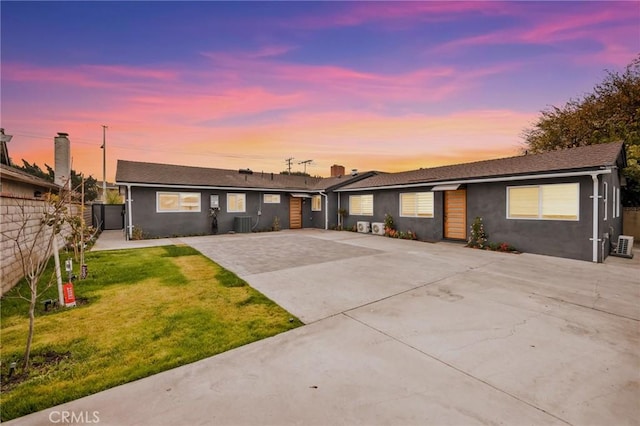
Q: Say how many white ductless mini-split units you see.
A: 3